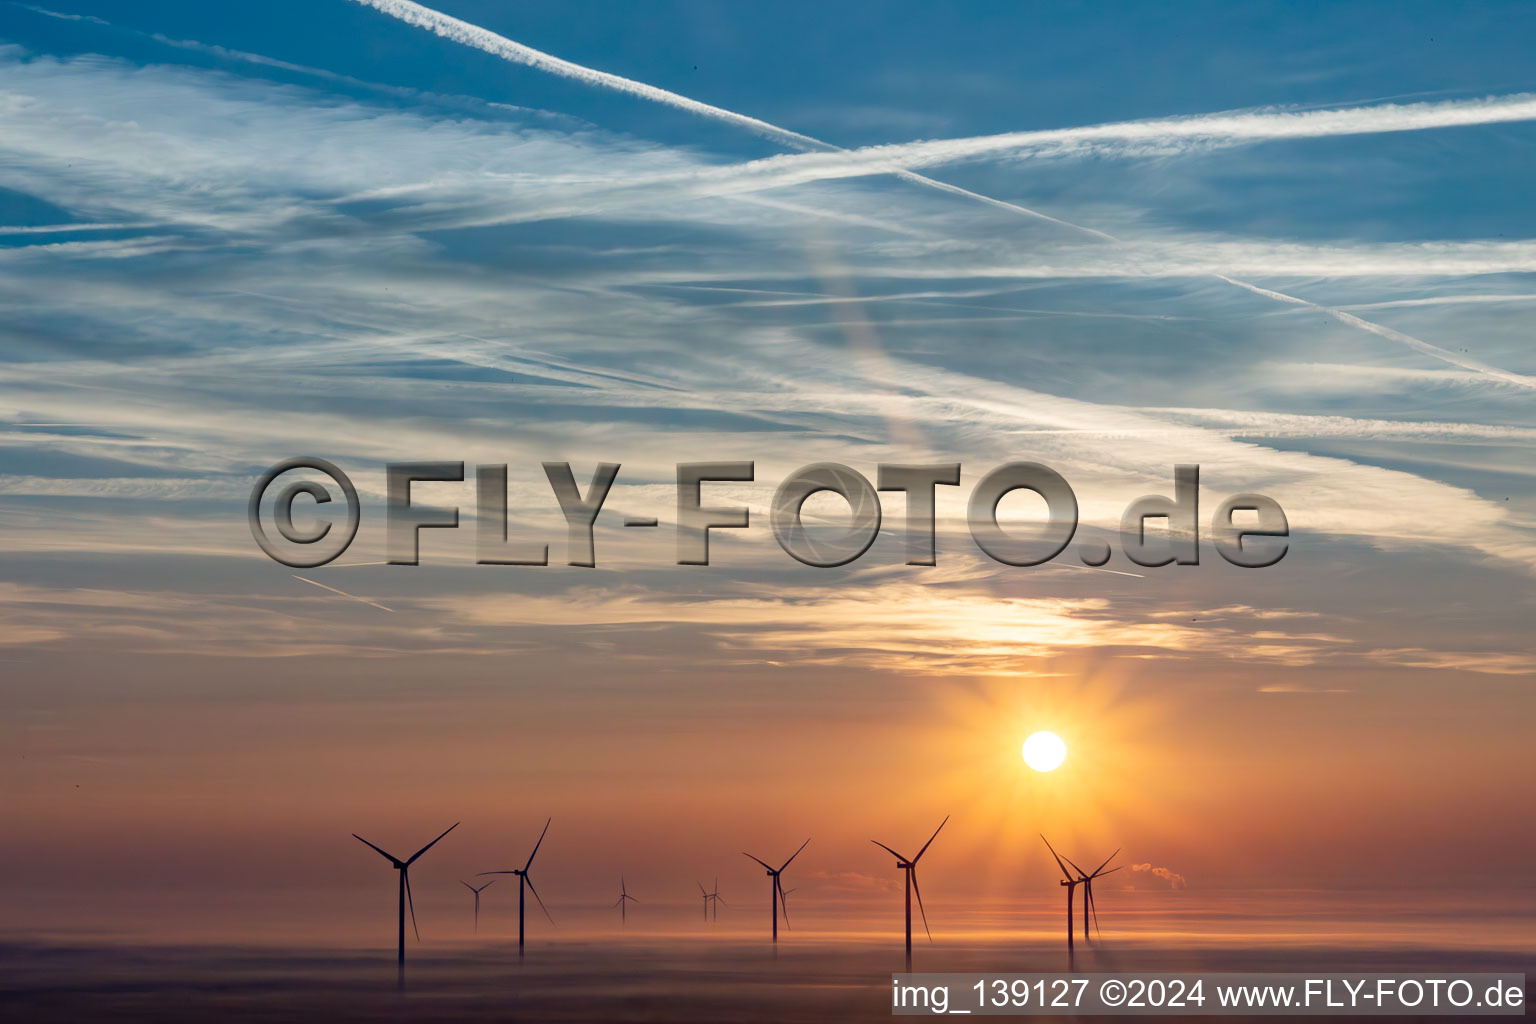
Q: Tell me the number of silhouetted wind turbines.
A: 11